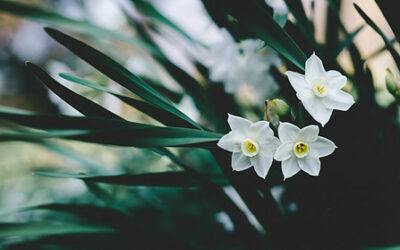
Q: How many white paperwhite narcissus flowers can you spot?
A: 3